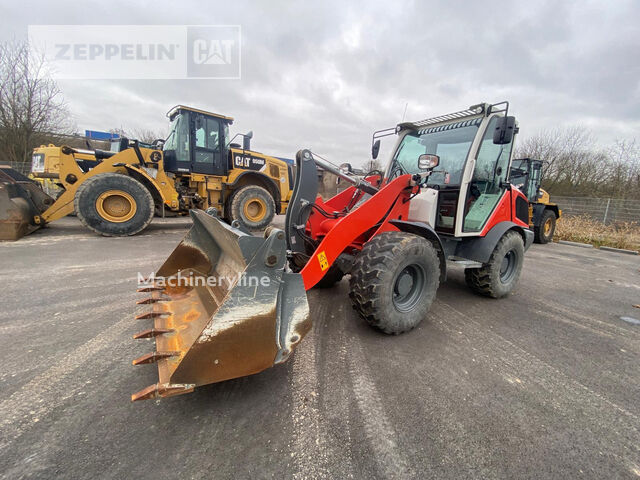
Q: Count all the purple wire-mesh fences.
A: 0